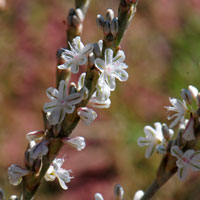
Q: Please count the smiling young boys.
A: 0